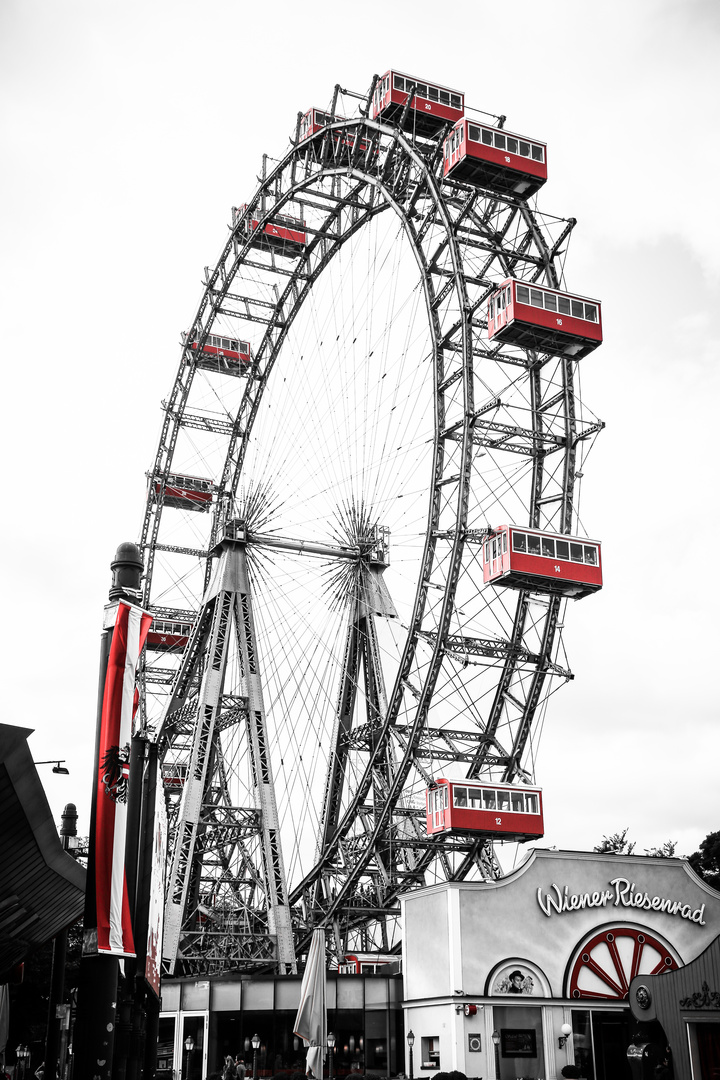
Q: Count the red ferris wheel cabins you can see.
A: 12